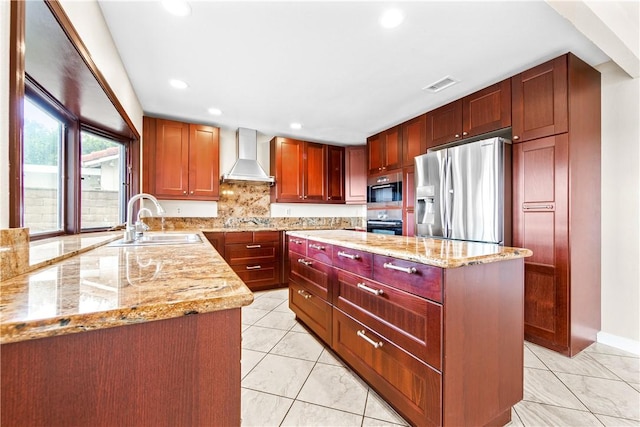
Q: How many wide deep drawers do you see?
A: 6